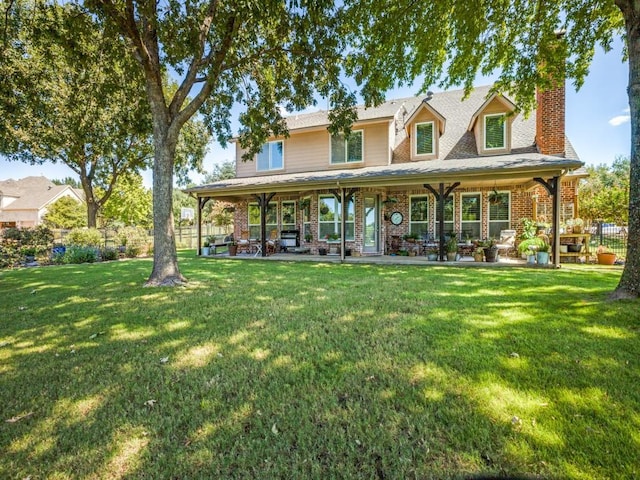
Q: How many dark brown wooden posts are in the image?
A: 5